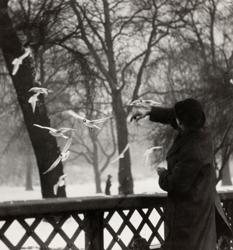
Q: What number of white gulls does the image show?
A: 10